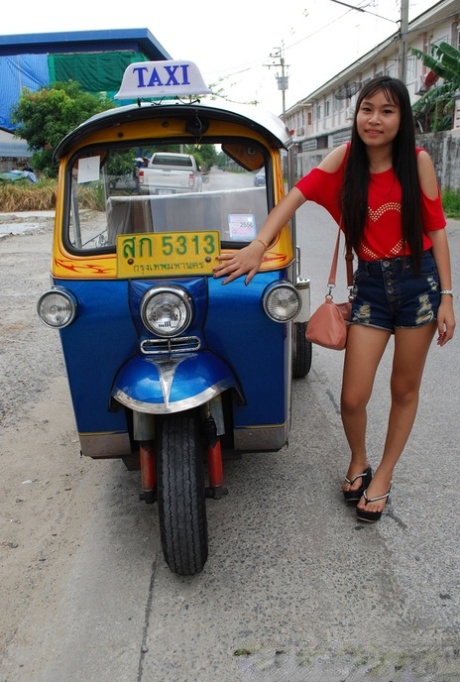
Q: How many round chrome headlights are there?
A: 3